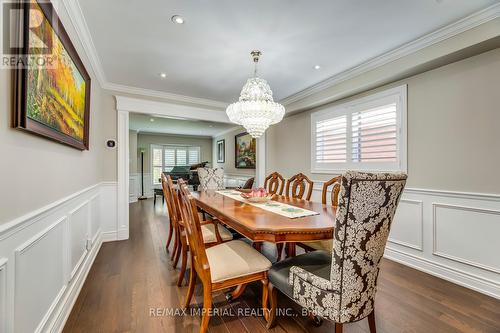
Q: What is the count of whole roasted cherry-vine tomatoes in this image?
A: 0